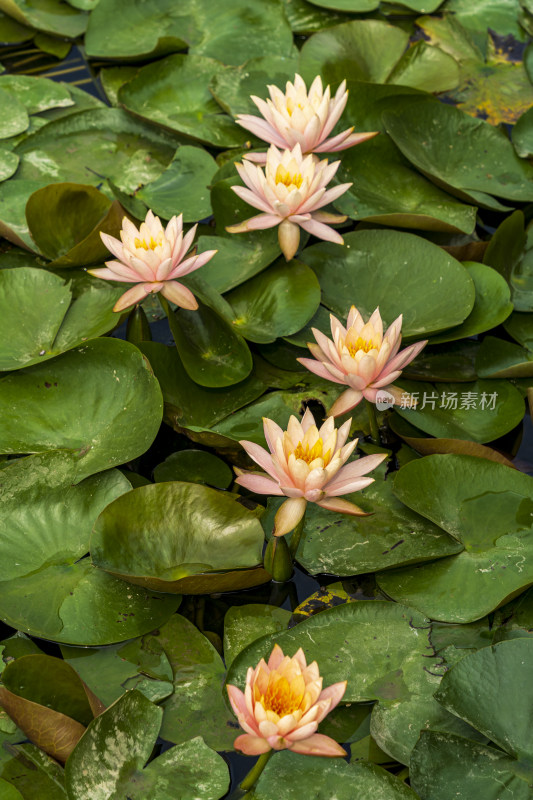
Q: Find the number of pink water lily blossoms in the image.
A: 6